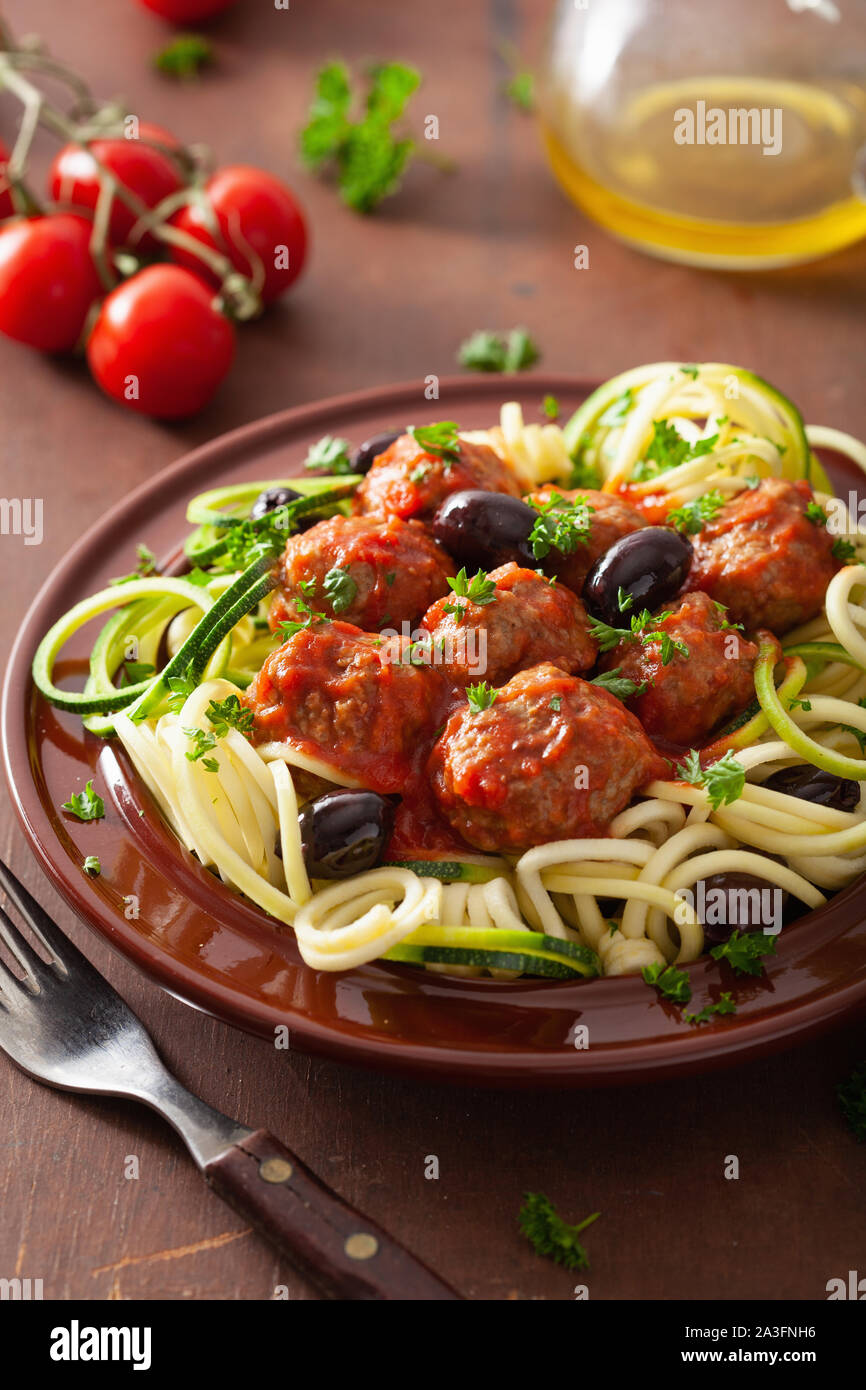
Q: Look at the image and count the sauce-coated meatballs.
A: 8